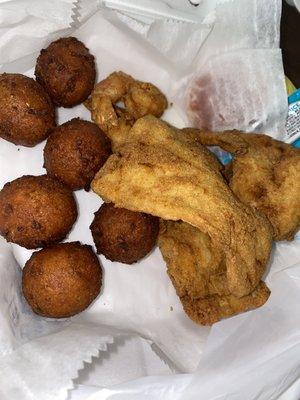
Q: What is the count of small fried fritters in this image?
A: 6